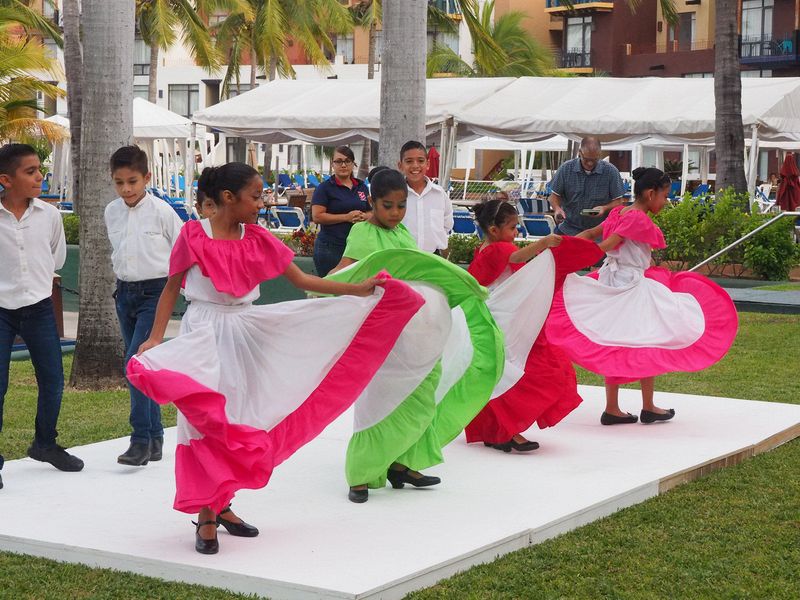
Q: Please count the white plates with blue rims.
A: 0